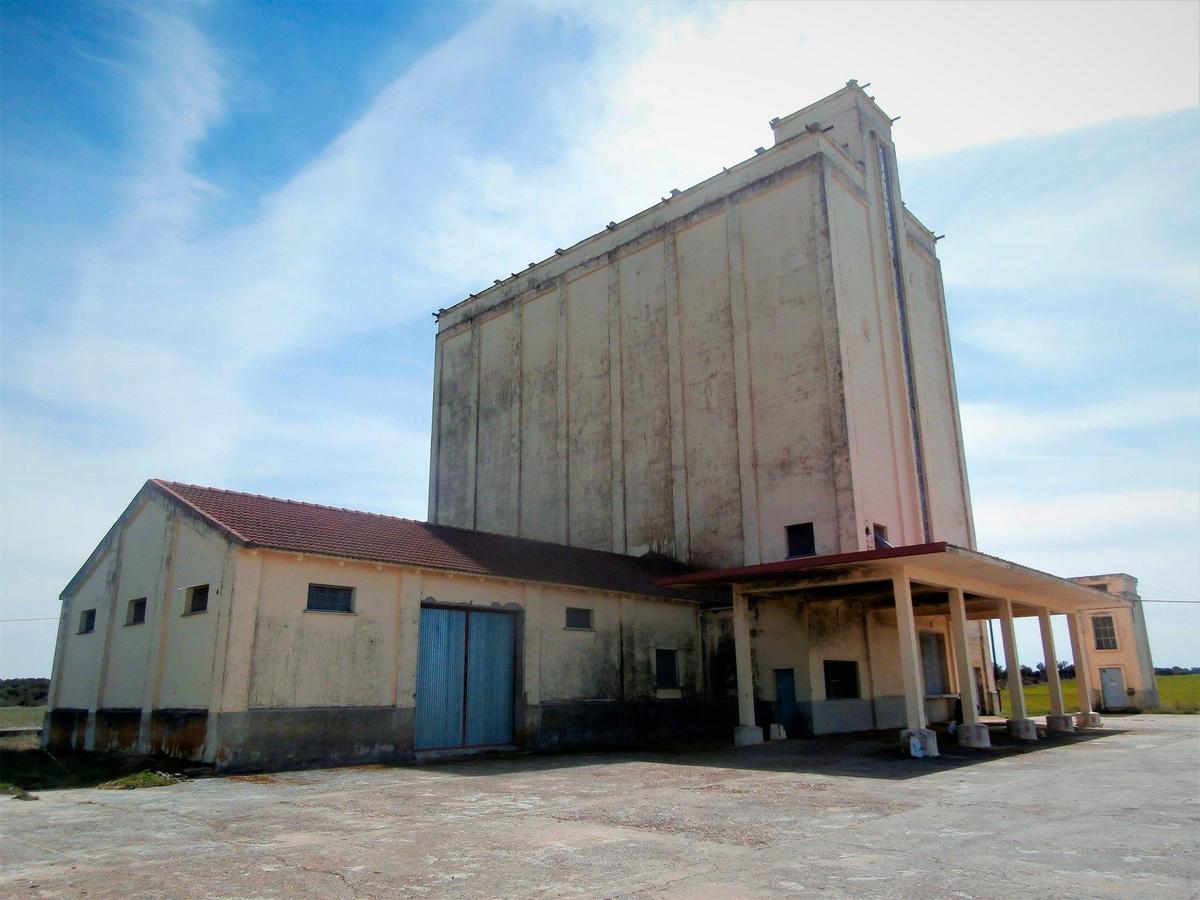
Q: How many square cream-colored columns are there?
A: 6